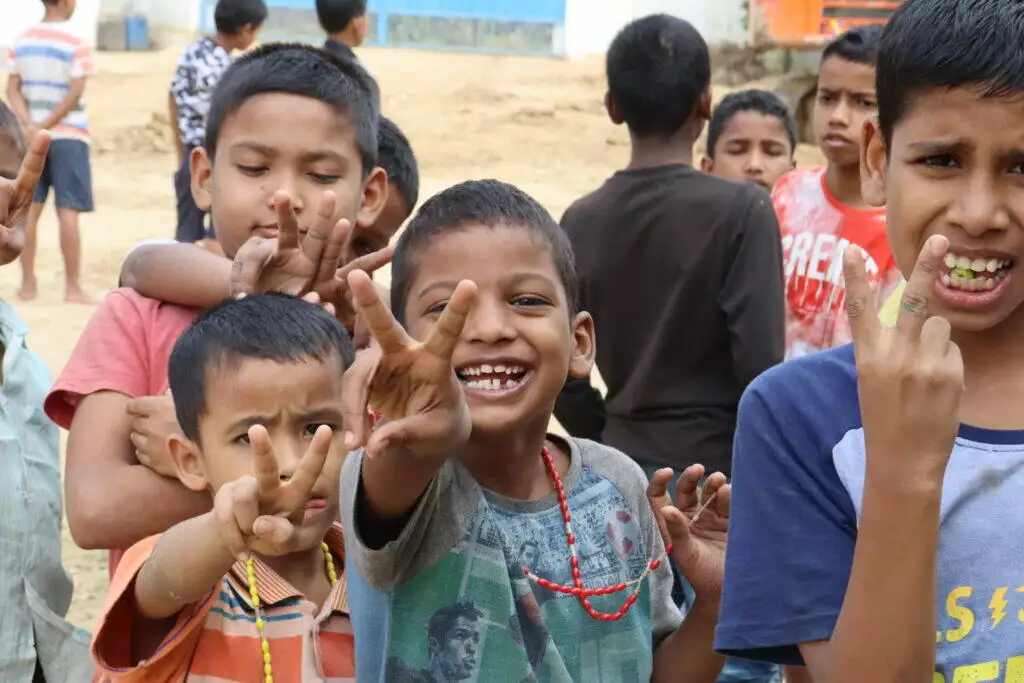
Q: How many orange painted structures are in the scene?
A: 1